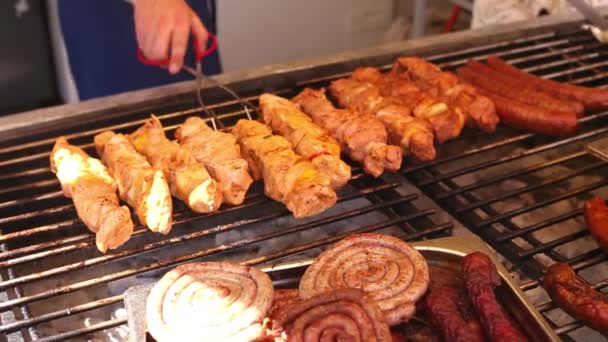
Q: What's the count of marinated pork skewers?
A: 10